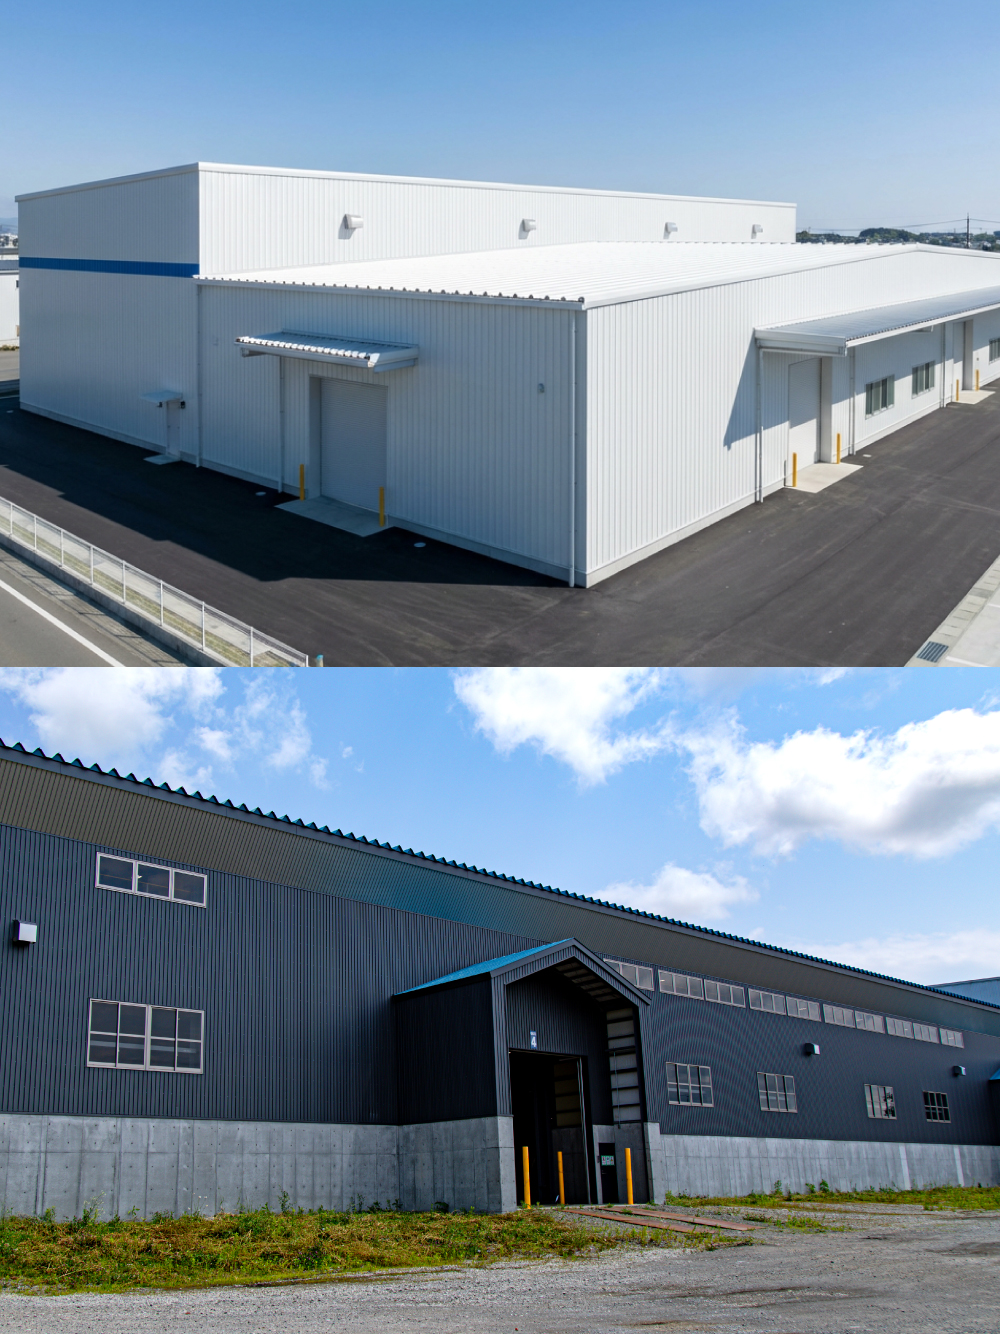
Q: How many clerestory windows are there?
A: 11